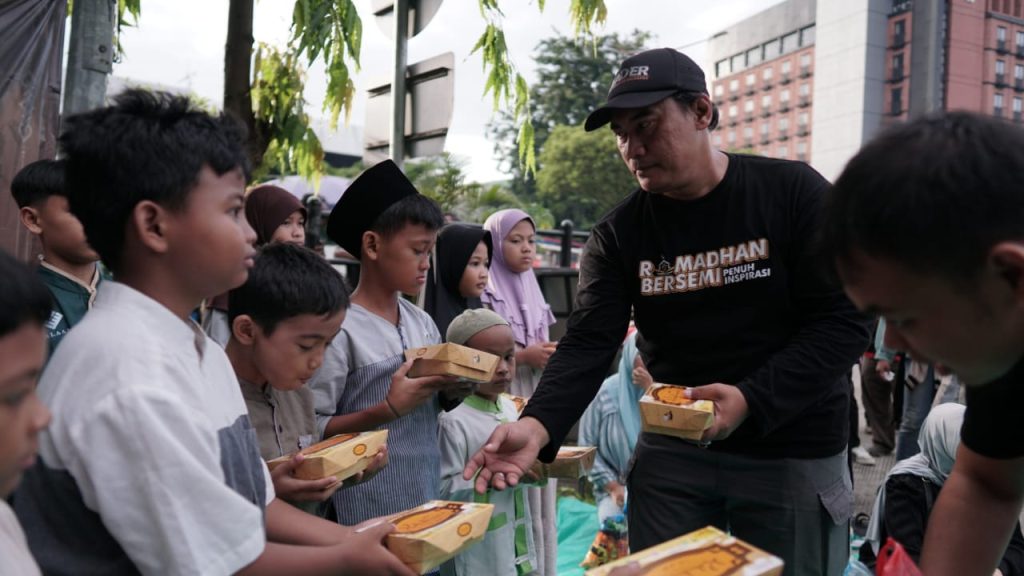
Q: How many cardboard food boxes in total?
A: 7